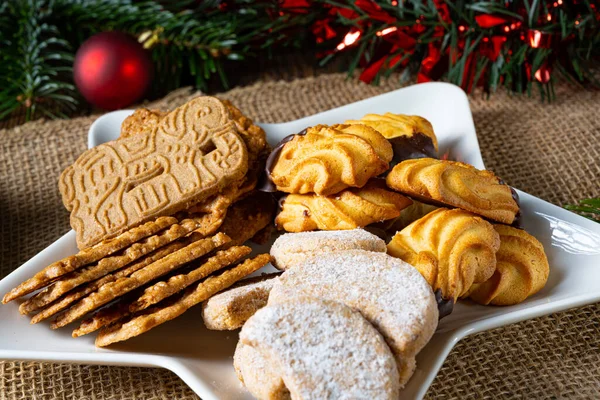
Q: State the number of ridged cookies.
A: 6